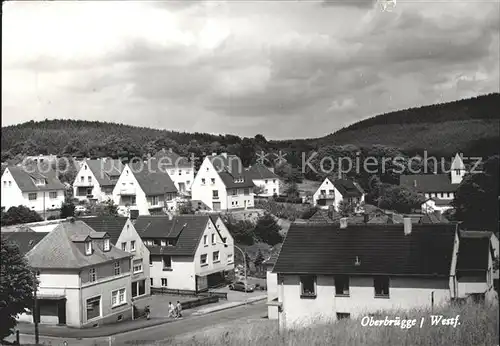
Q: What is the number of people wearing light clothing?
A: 2